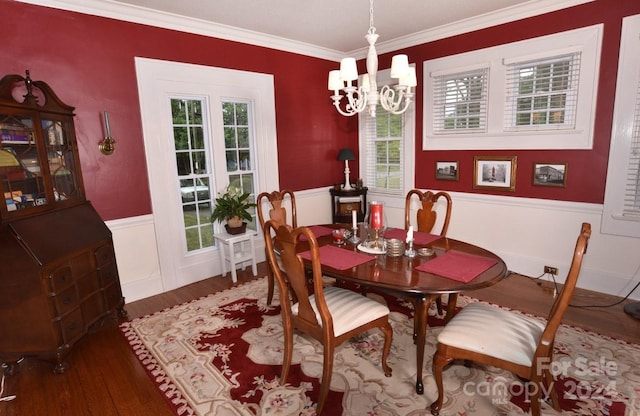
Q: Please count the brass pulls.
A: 6